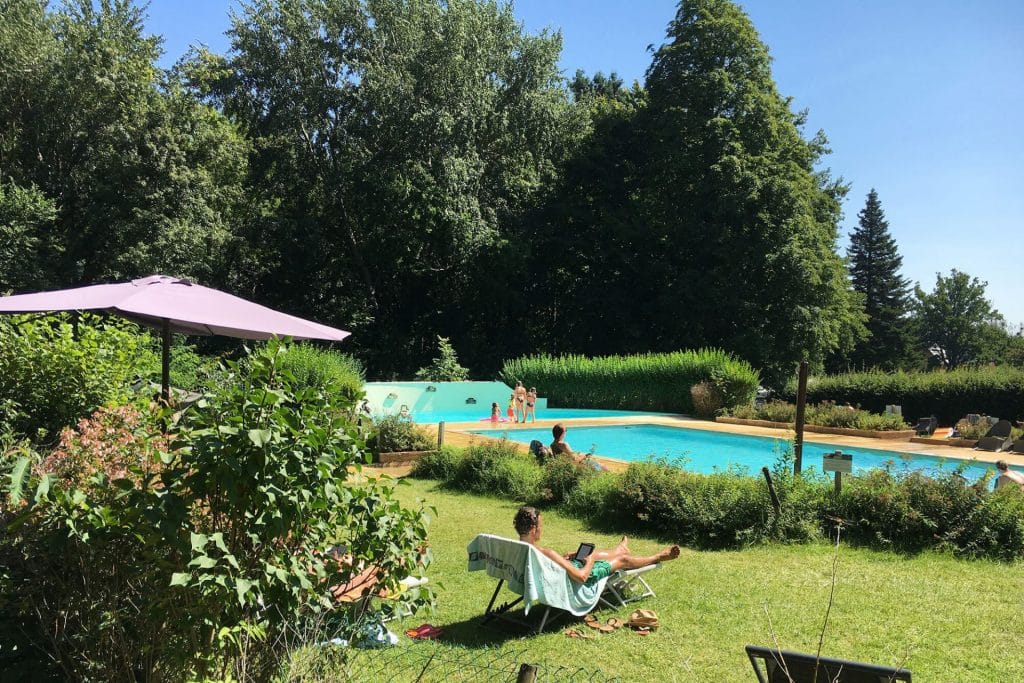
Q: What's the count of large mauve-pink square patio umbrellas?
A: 1